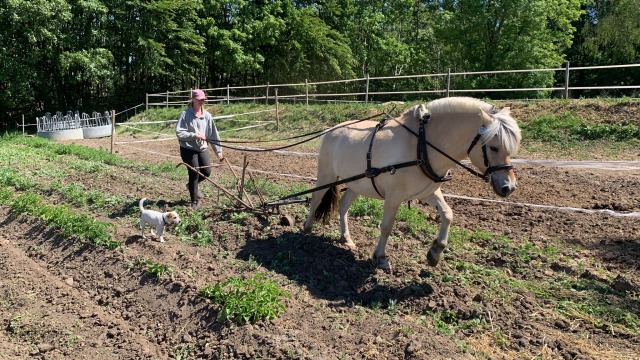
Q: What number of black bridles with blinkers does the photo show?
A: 0